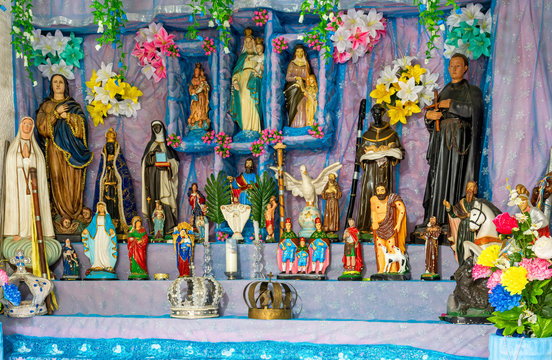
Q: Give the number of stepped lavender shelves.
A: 3